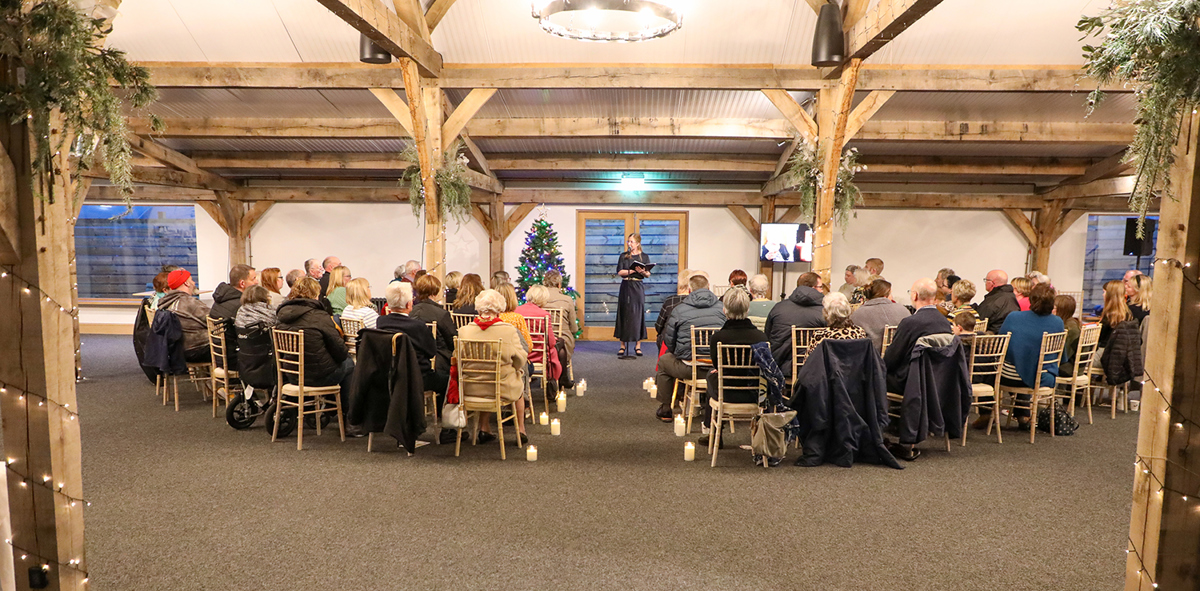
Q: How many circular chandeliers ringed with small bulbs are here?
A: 1